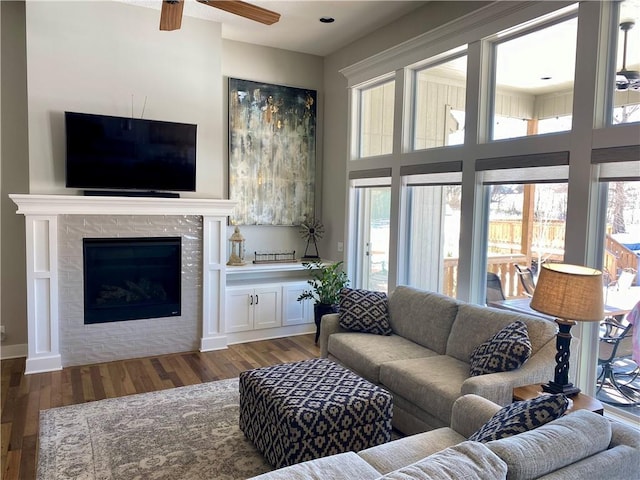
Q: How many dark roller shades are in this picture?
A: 4